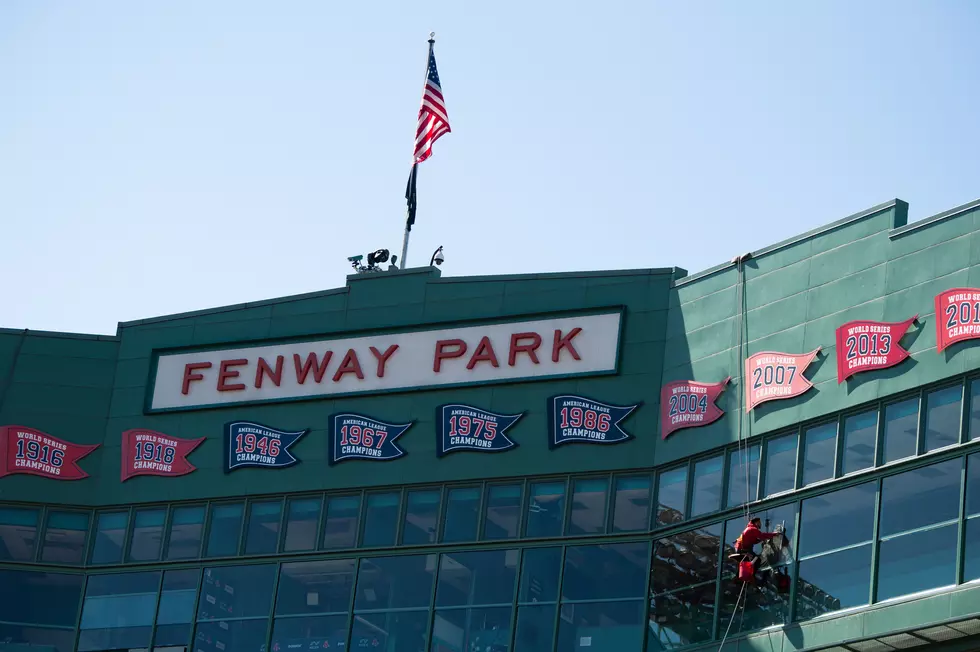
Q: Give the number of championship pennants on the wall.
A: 10